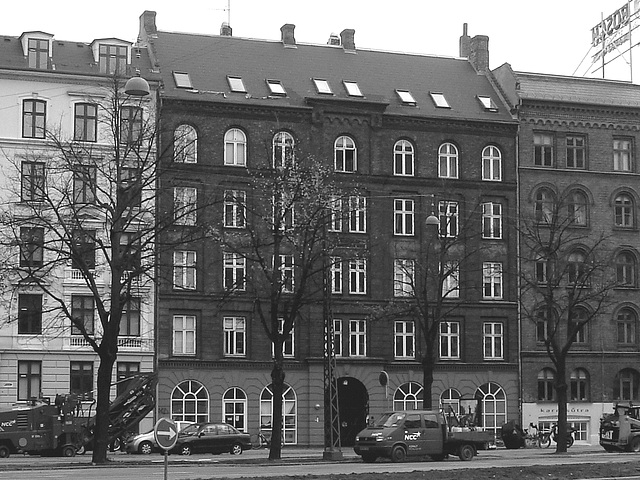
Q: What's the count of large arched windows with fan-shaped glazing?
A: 4